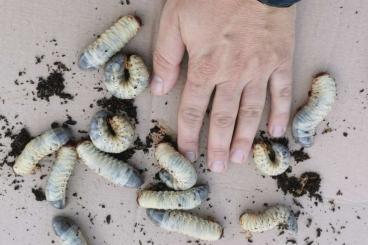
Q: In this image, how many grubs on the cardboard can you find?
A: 13